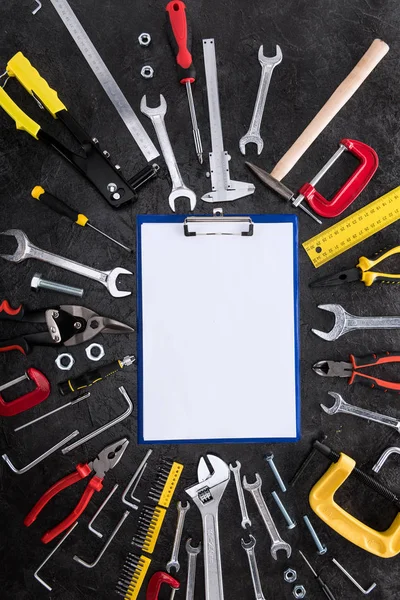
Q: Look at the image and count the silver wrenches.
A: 11